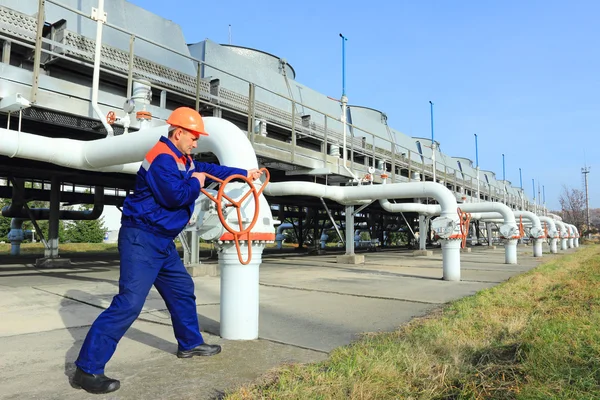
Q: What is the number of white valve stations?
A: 8